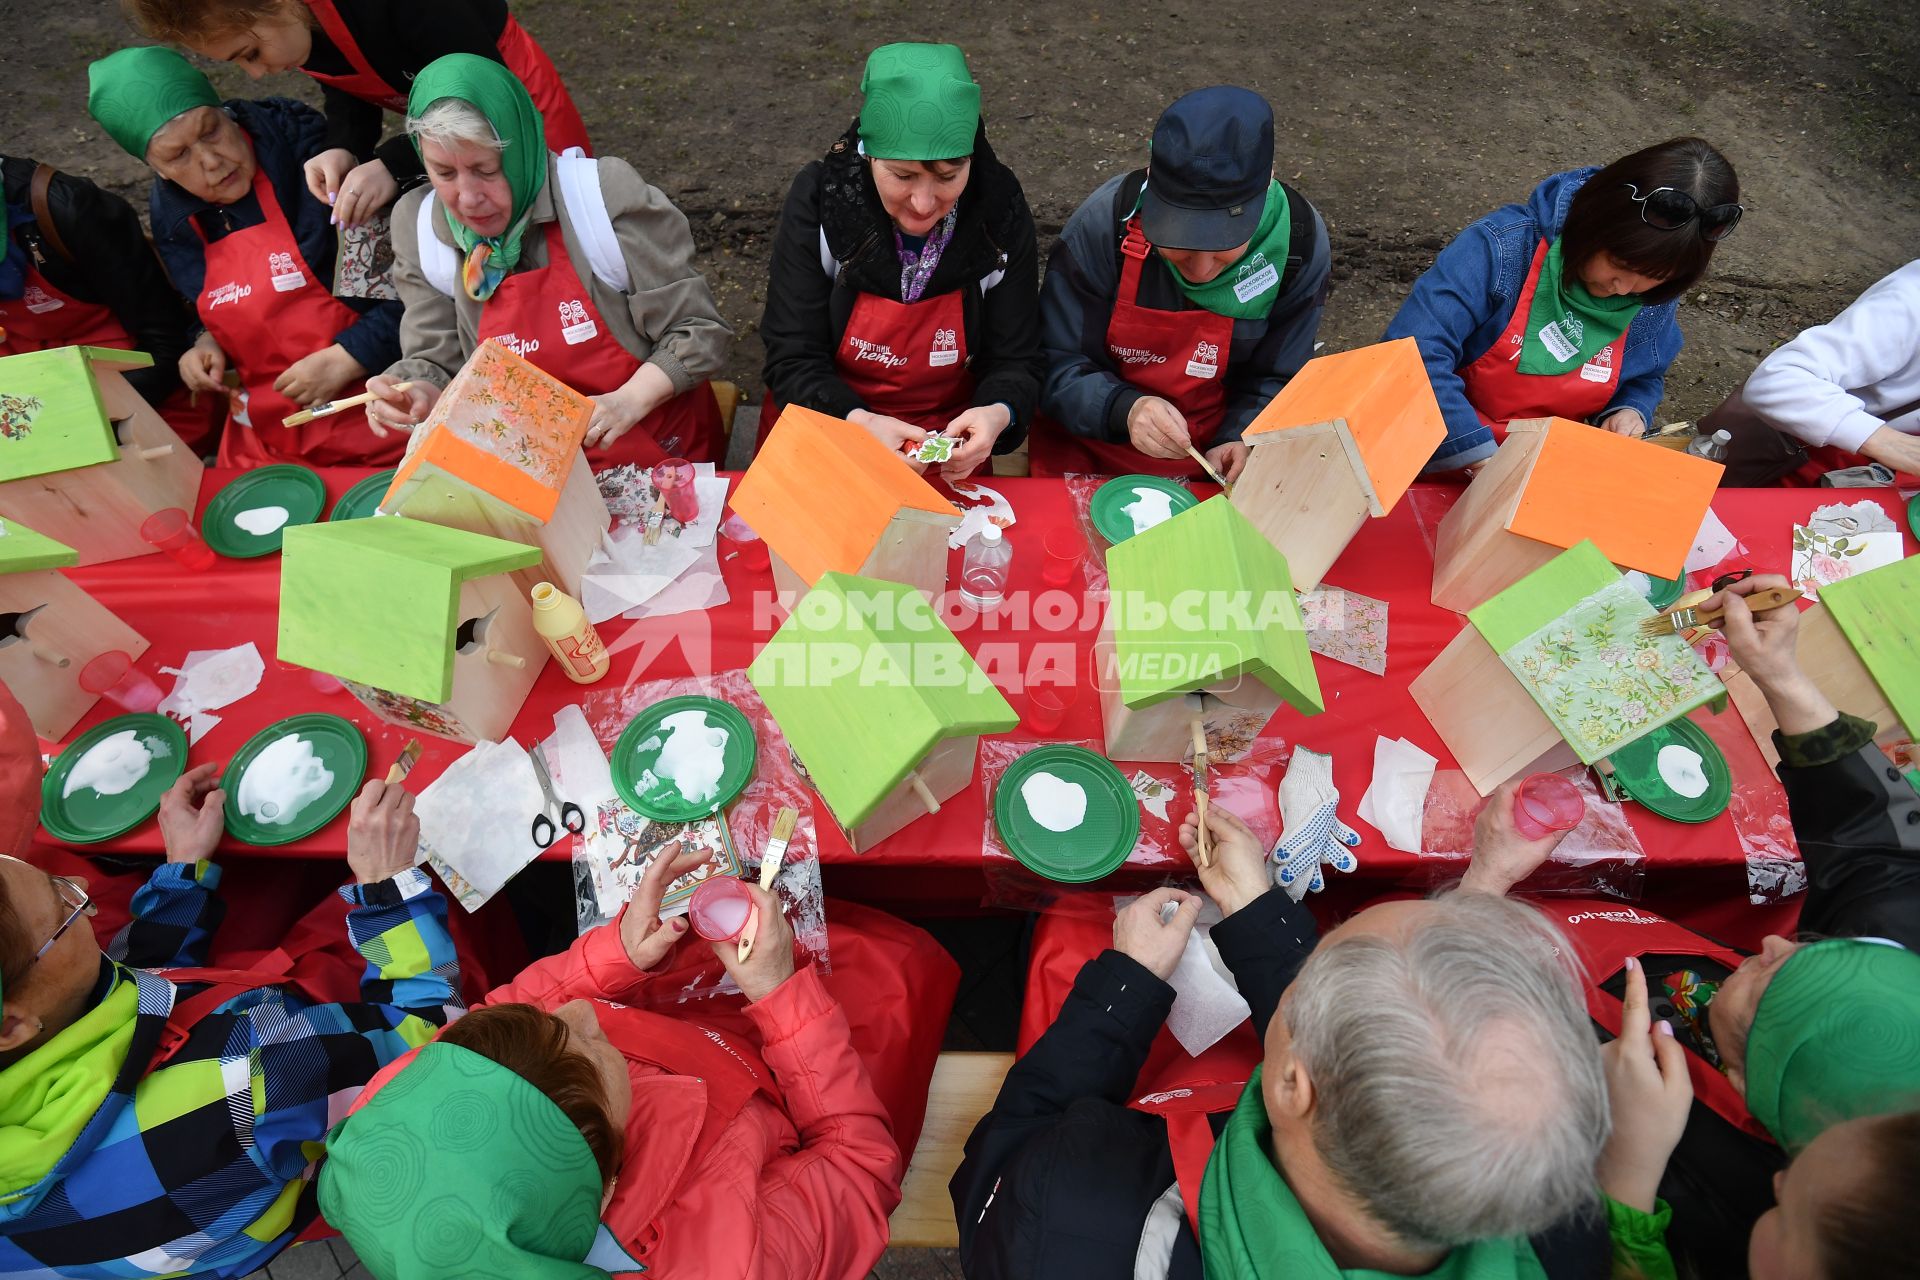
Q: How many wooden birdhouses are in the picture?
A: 11